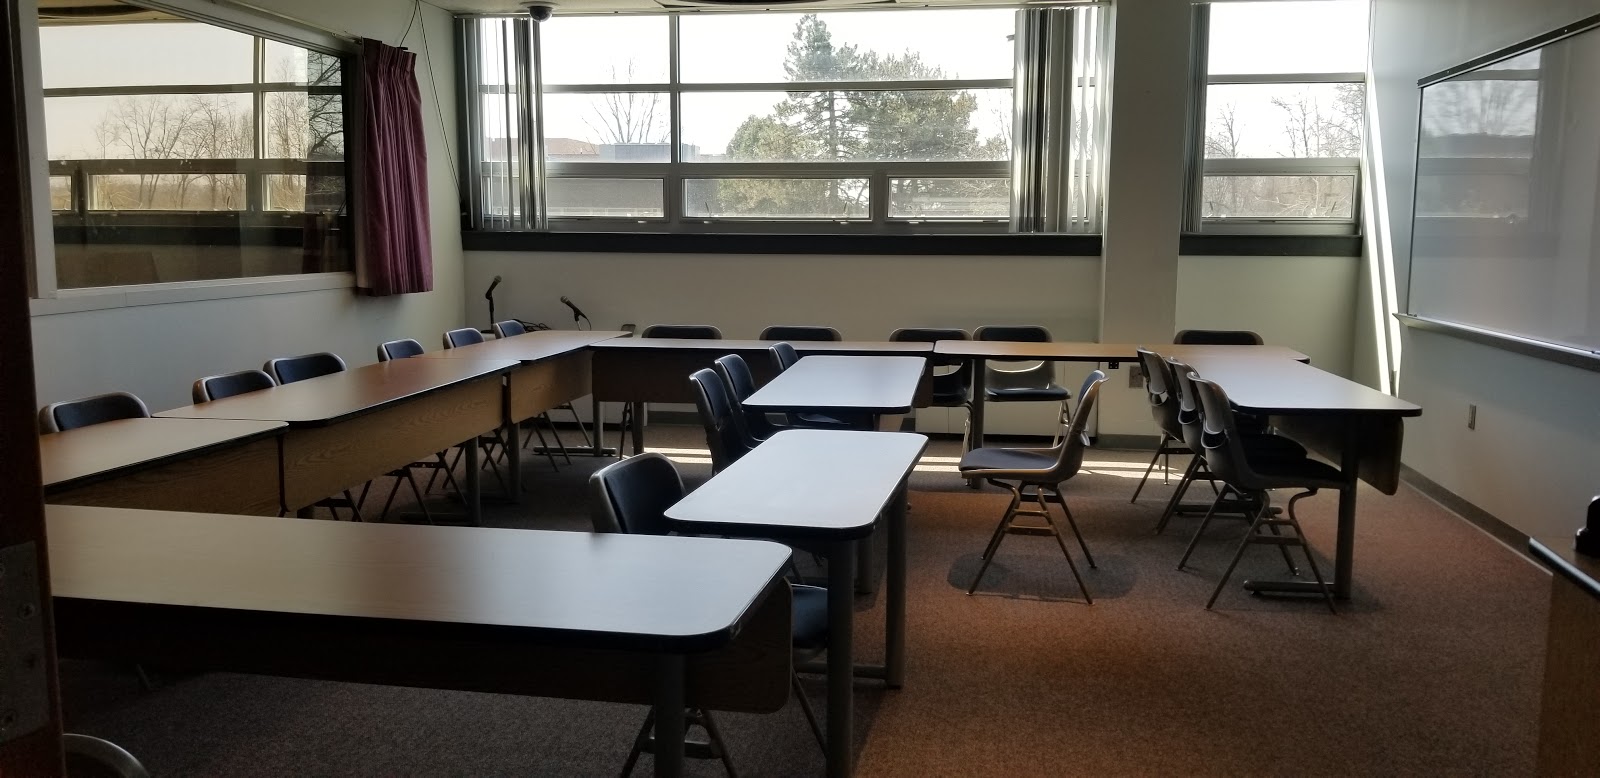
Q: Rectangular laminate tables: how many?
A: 9